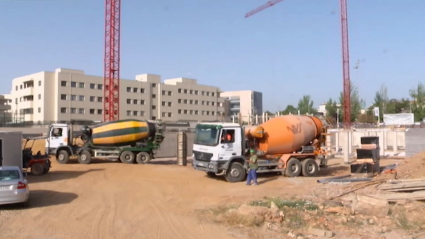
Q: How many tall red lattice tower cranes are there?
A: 2